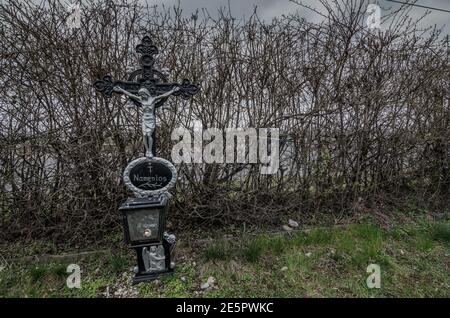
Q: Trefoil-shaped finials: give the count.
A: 3